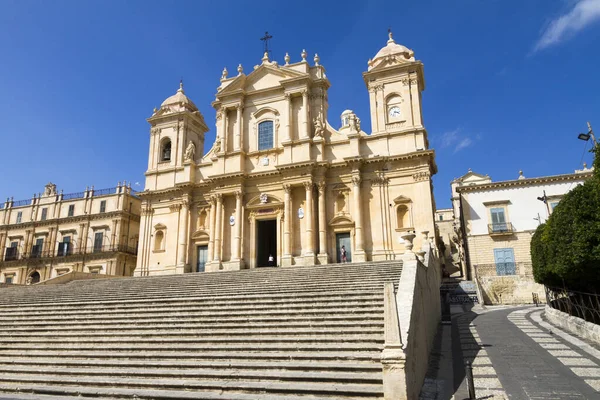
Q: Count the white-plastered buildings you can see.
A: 1